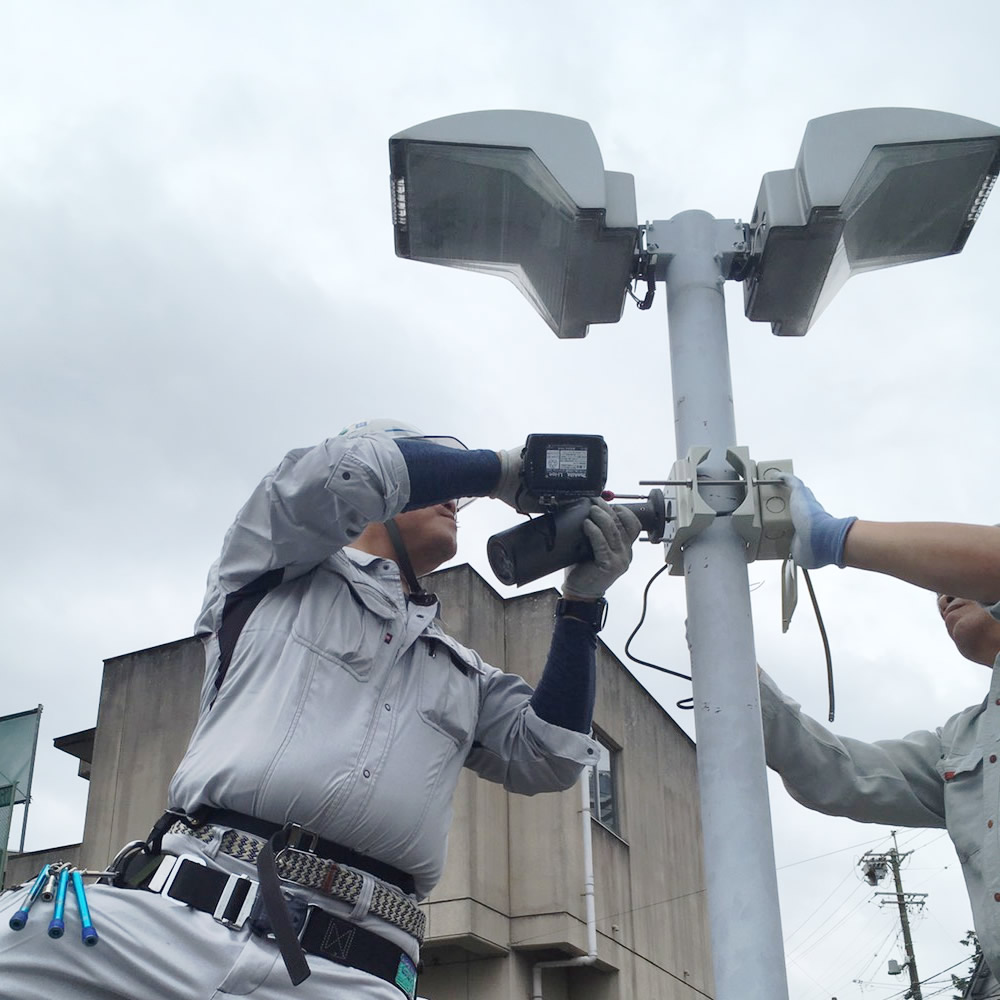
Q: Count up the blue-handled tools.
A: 3